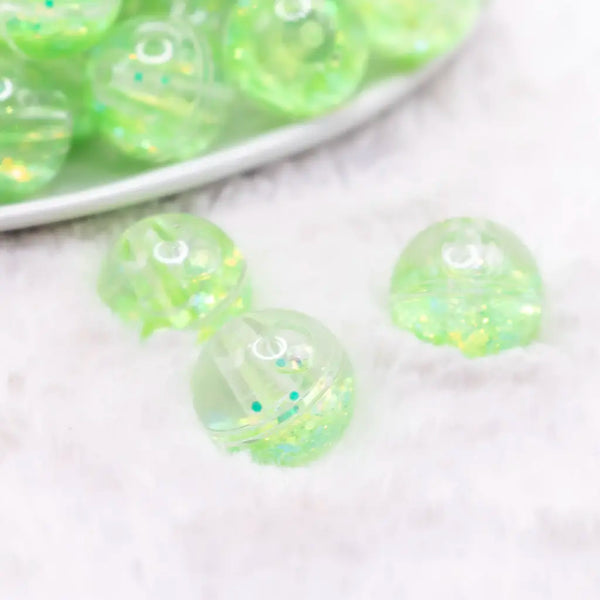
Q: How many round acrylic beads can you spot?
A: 8